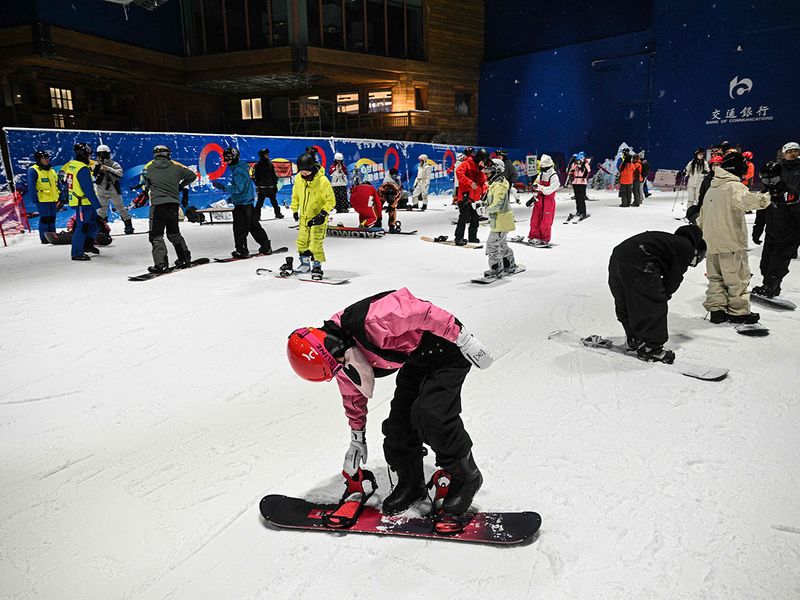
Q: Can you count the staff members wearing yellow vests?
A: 2